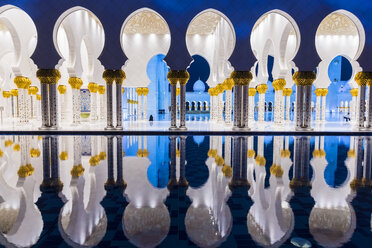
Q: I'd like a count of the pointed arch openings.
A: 6